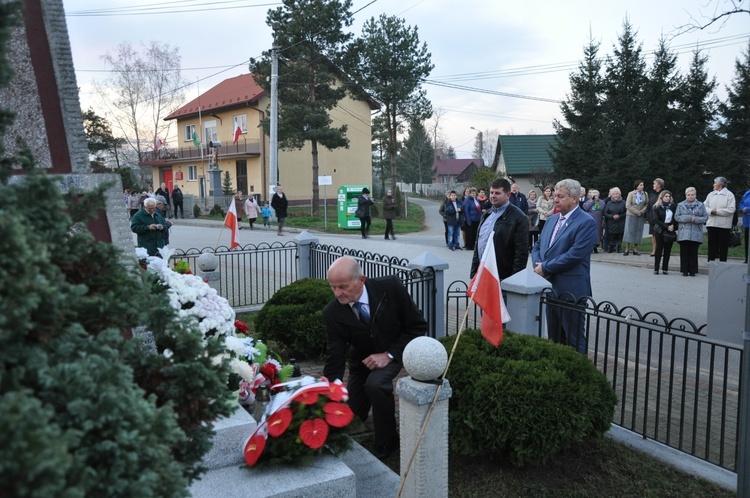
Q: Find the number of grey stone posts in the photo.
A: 5